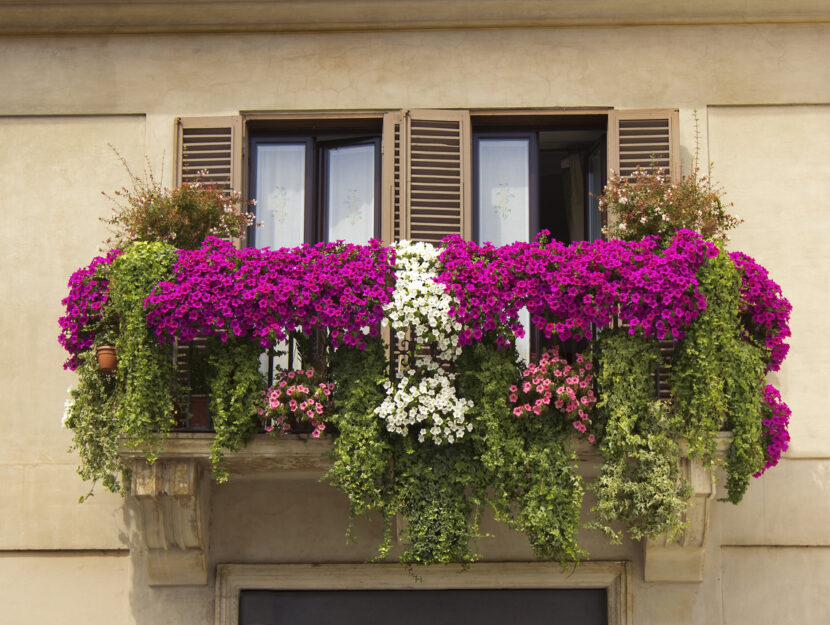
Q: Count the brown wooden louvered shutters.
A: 4